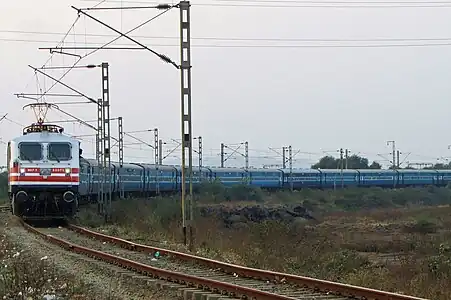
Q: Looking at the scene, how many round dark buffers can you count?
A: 2